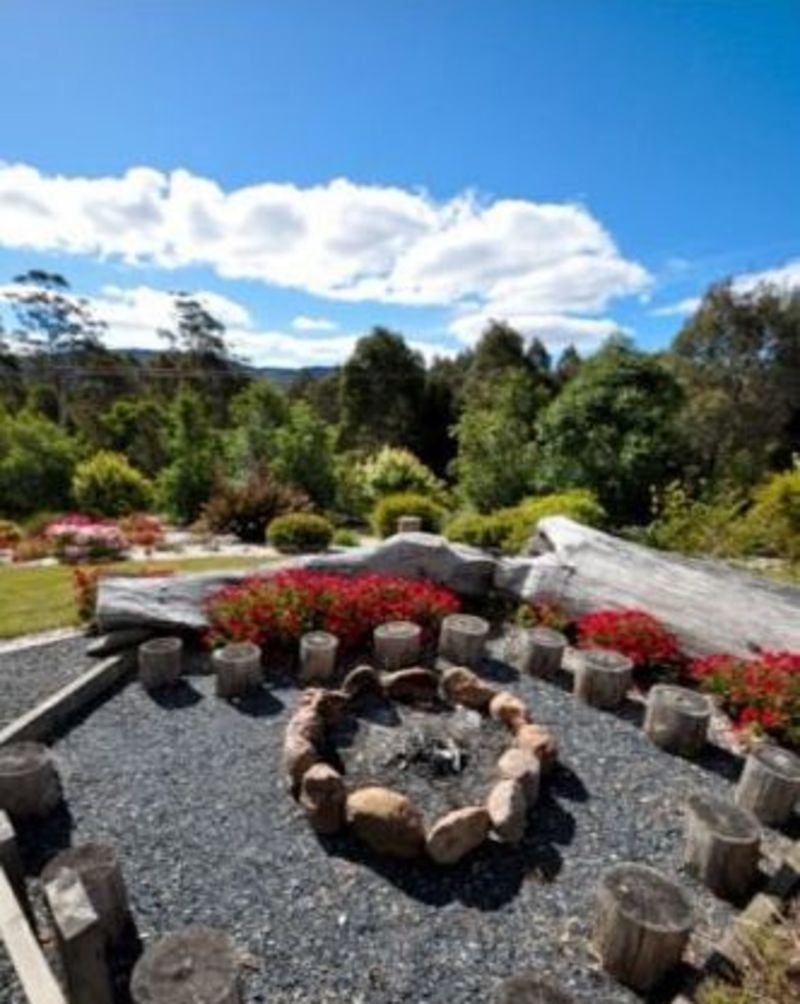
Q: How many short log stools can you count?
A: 15